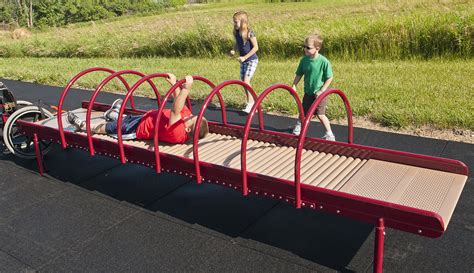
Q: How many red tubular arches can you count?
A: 7